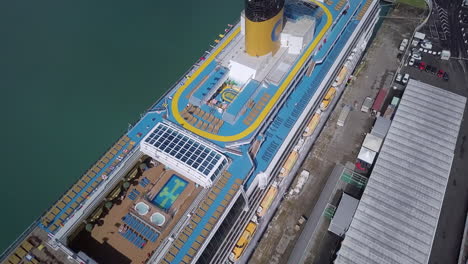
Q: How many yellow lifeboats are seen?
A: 6